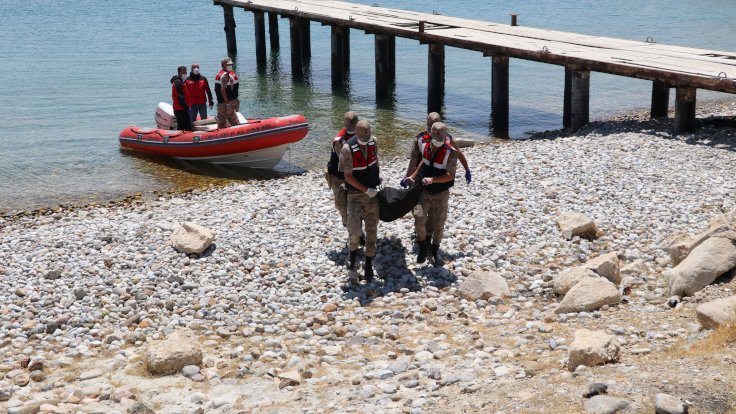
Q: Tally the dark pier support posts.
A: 15